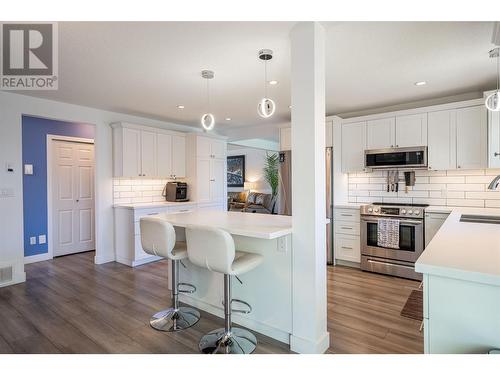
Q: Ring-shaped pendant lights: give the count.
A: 3